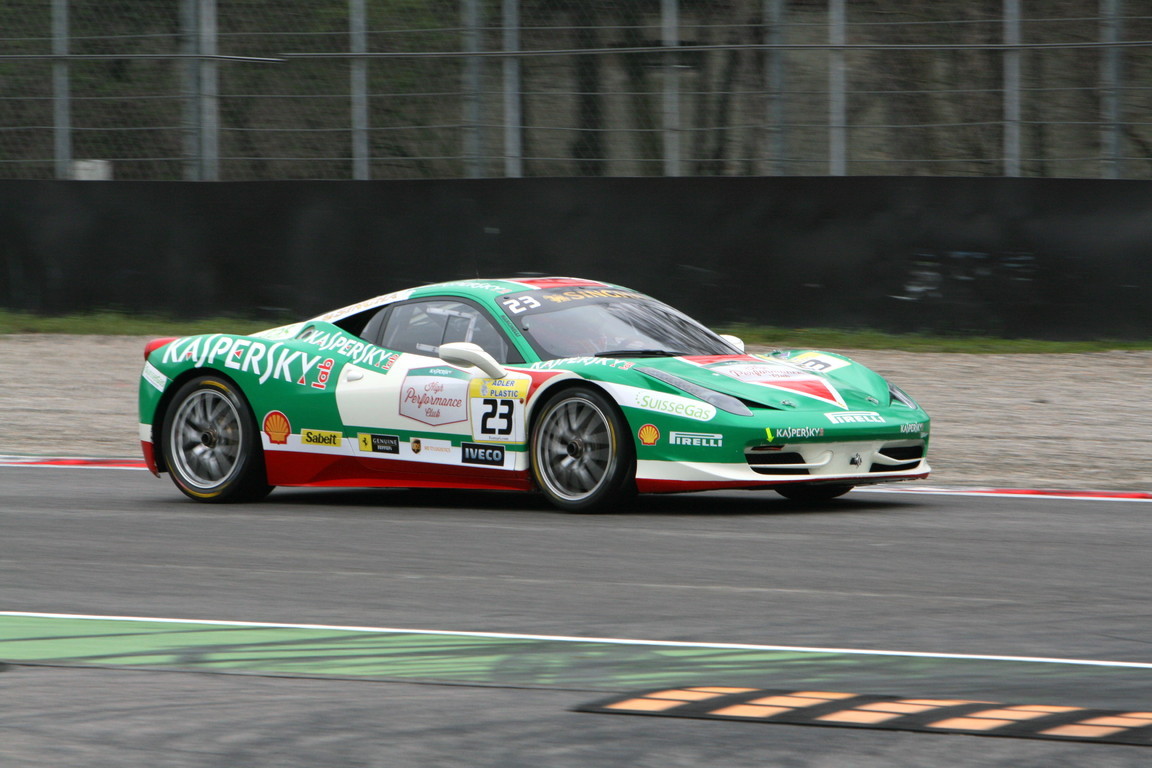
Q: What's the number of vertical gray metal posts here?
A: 11